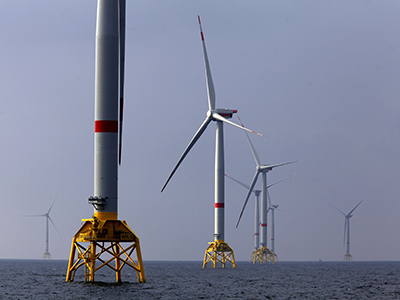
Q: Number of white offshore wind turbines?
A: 7